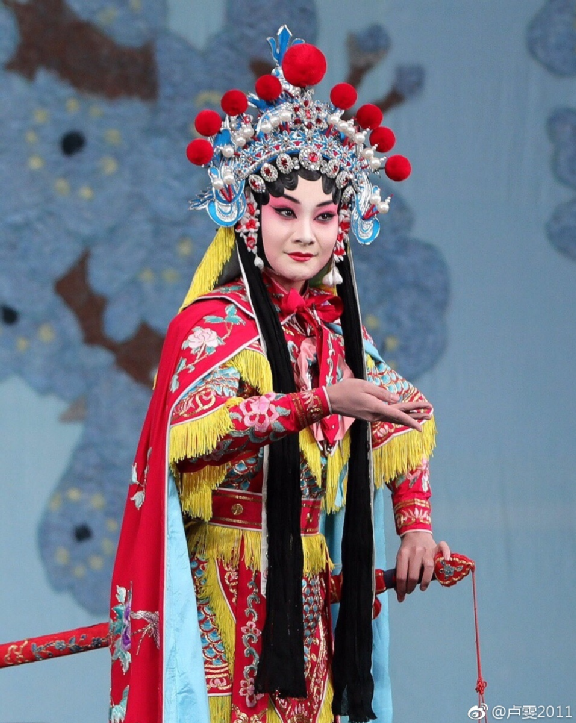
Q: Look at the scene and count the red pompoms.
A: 9